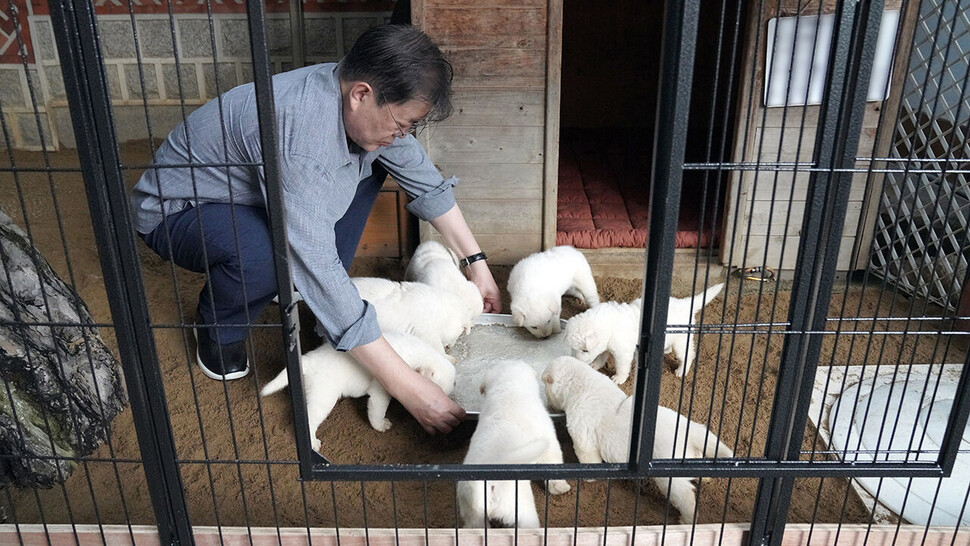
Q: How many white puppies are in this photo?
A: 7